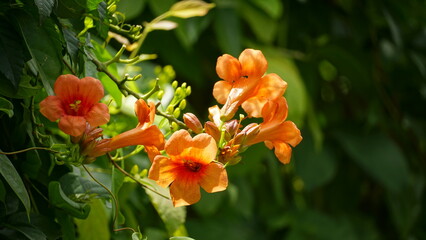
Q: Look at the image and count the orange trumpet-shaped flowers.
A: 5